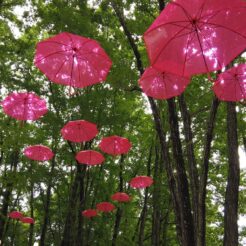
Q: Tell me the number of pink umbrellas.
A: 15